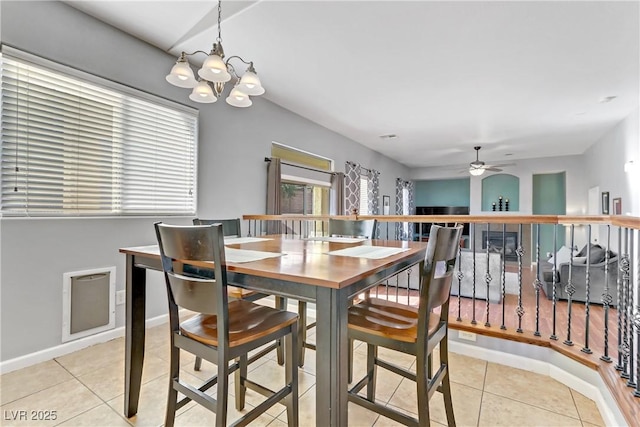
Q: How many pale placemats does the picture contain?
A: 4